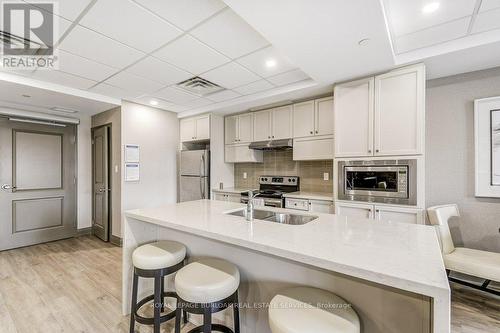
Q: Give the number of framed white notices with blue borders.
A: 2